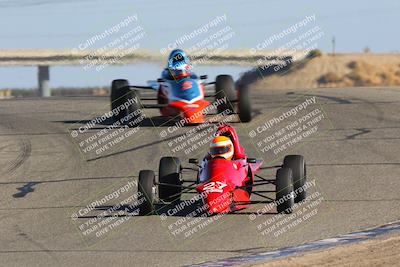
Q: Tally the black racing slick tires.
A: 8